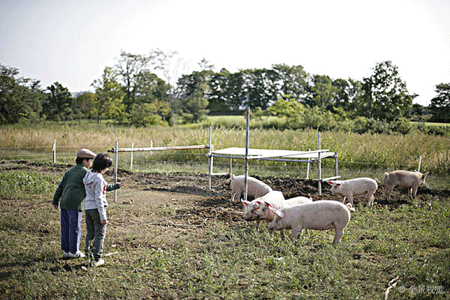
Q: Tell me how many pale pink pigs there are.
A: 6